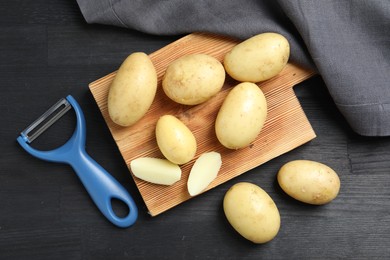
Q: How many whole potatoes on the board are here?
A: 5